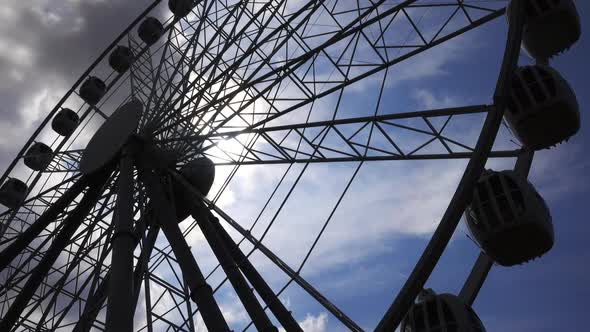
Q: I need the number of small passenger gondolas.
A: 11